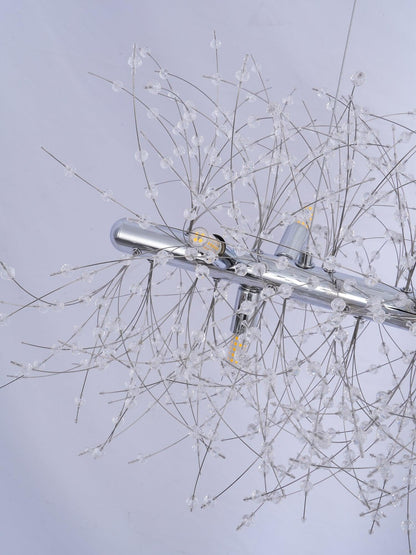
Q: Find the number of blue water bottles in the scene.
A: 0